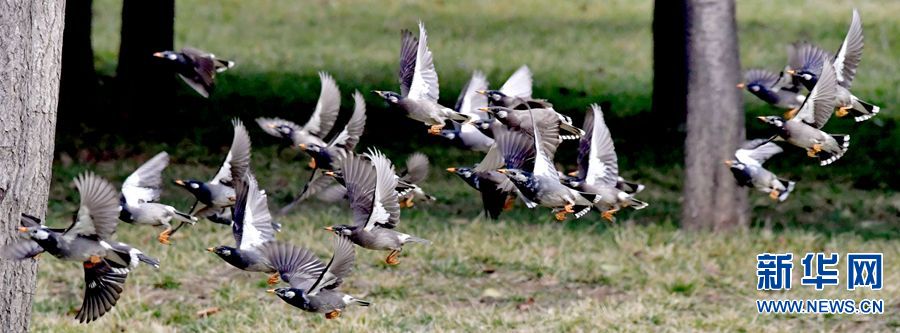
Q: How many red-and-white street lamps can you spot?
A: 0